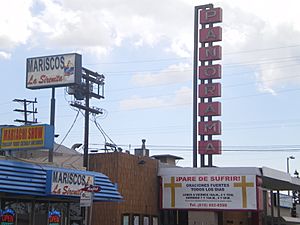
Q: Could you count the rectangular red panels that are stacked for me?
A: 8